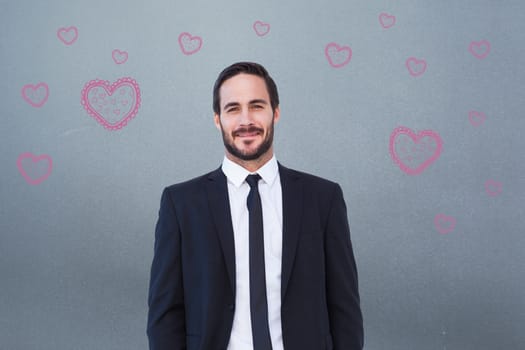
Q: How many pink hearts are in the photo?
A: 15